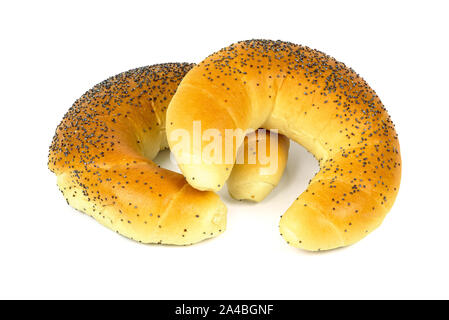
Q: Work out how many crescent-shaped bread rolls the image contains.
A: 2